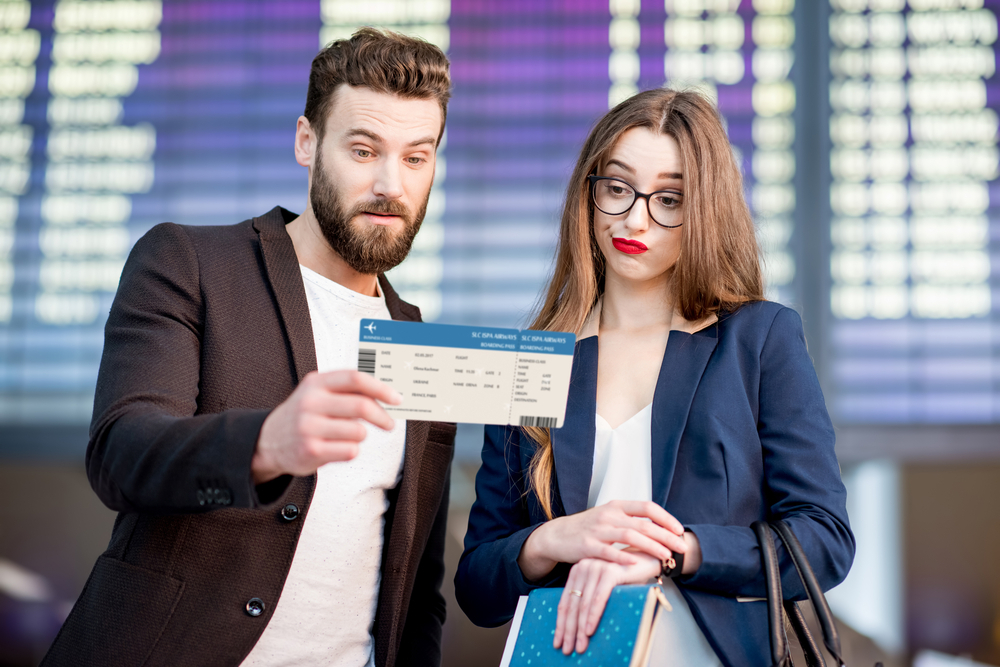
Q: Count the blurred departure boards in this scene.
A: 2